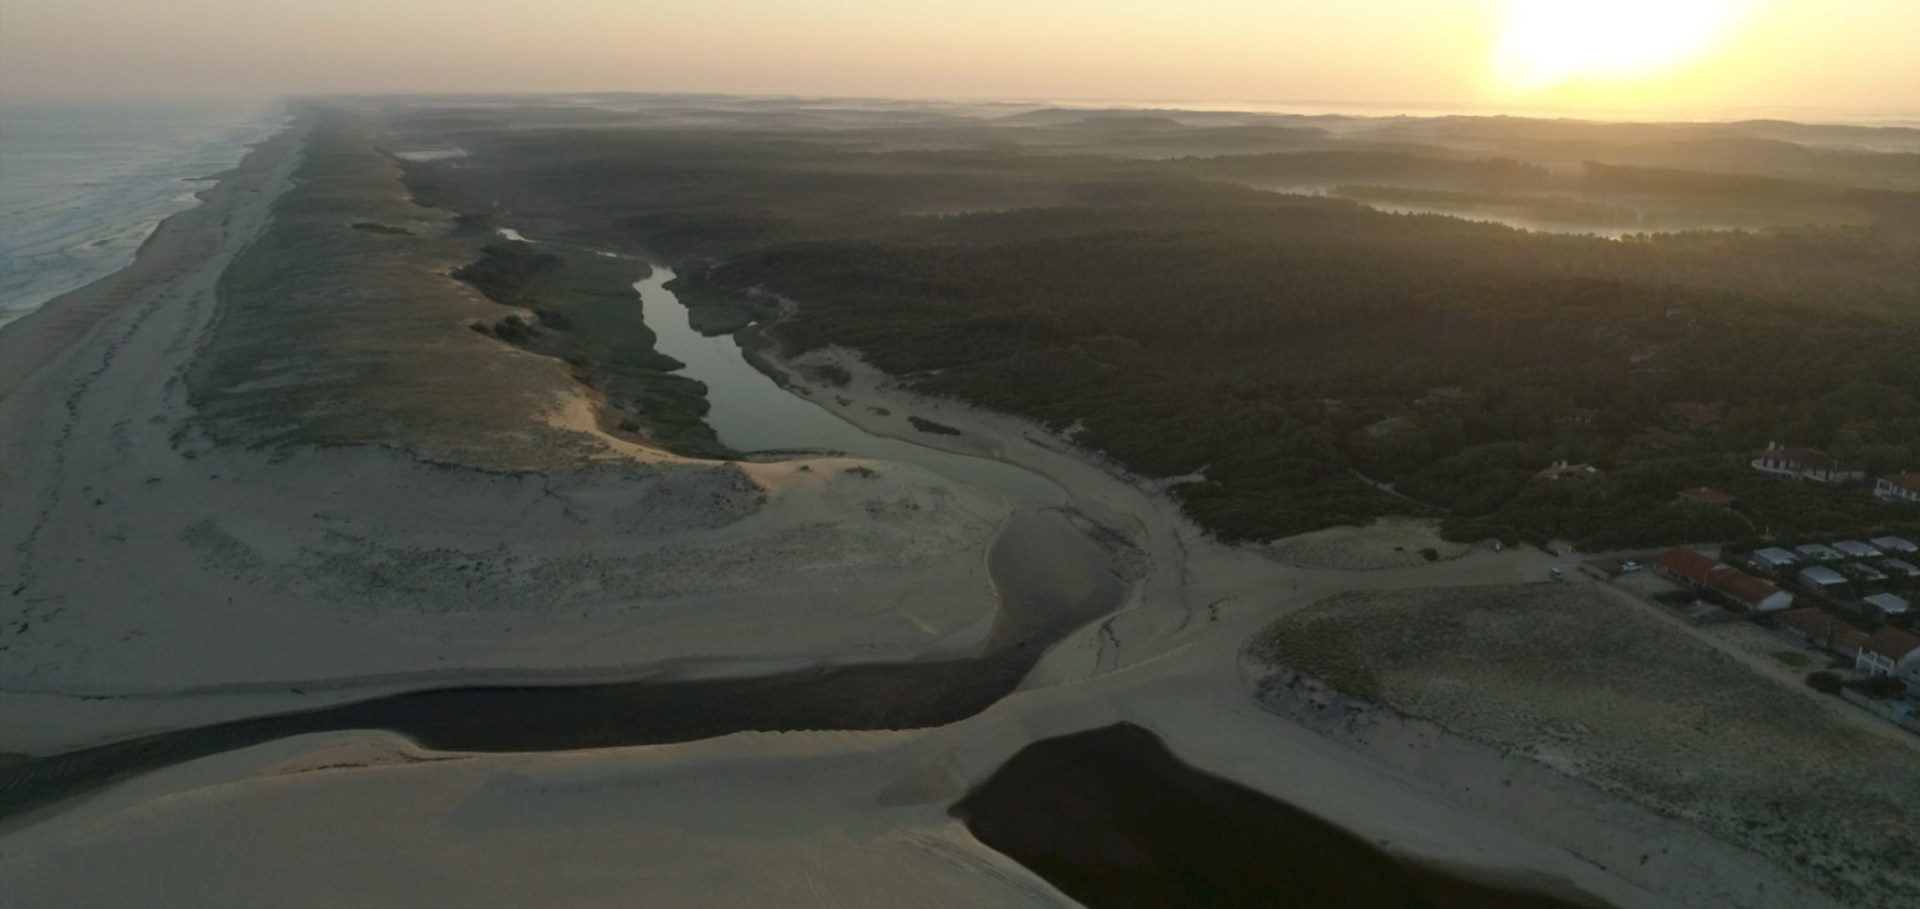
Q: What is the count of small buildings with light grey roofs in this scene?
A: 8